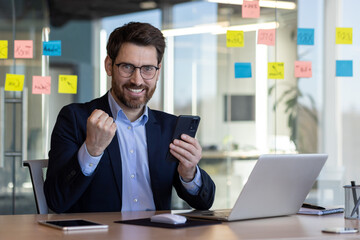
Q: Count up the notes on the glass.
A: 15